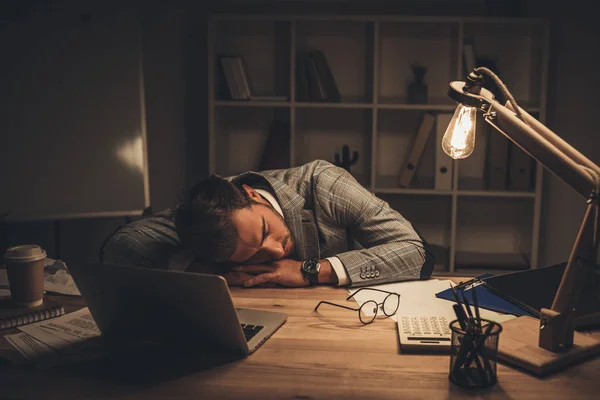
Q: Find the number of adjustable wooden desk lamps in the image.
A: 1